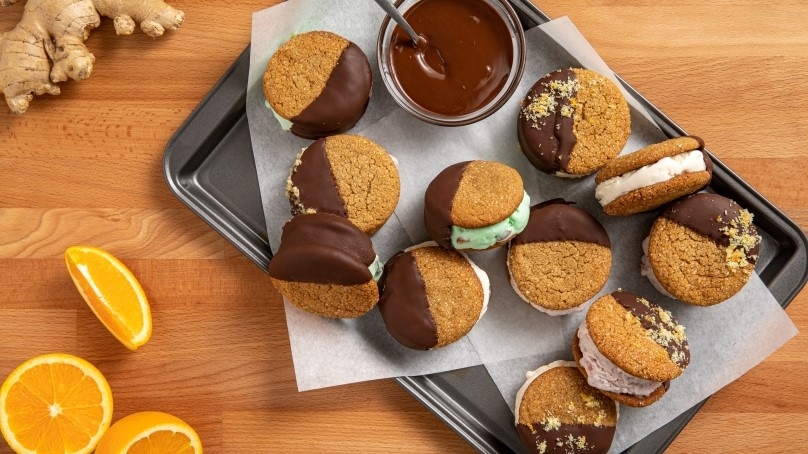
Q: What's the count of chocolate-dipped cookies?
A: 11